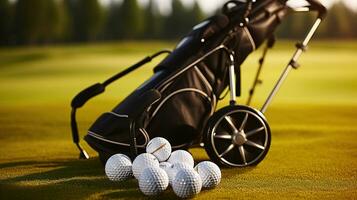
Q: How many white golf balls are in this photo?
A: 8